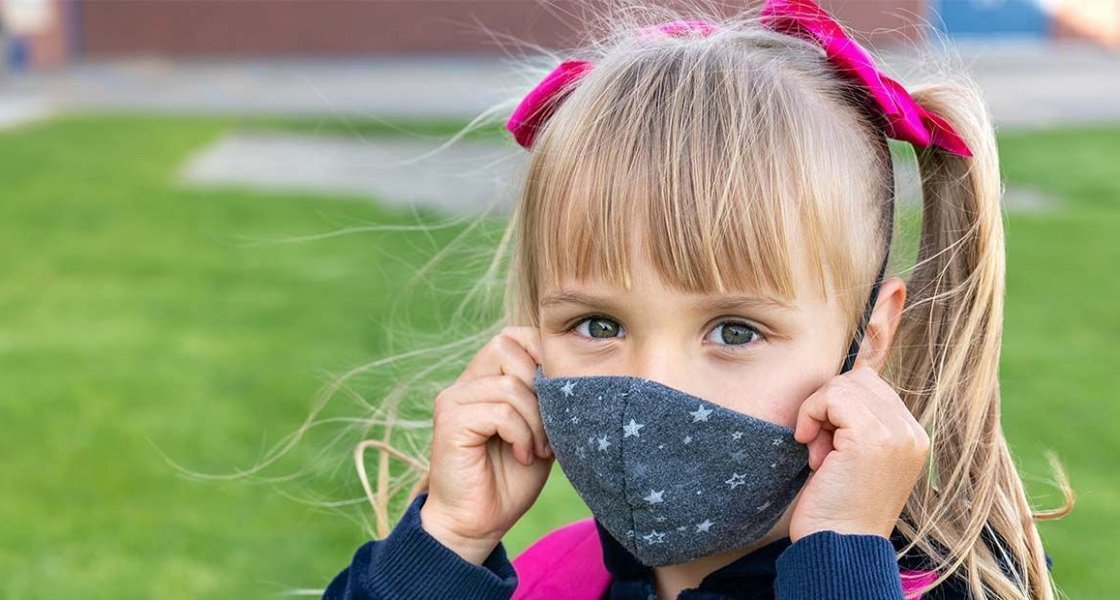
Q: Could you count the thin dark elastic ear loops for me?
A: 1